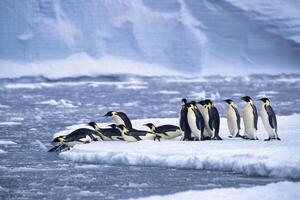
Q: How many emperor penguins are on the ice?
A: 13